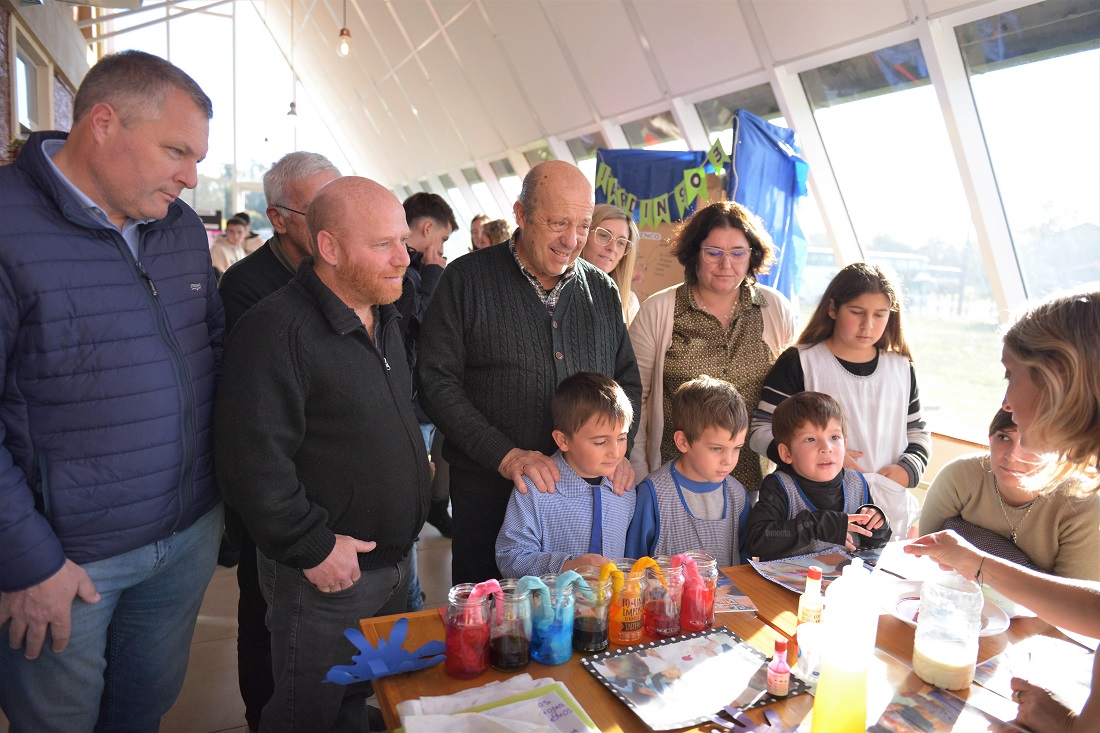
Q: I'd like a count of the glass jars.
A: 7